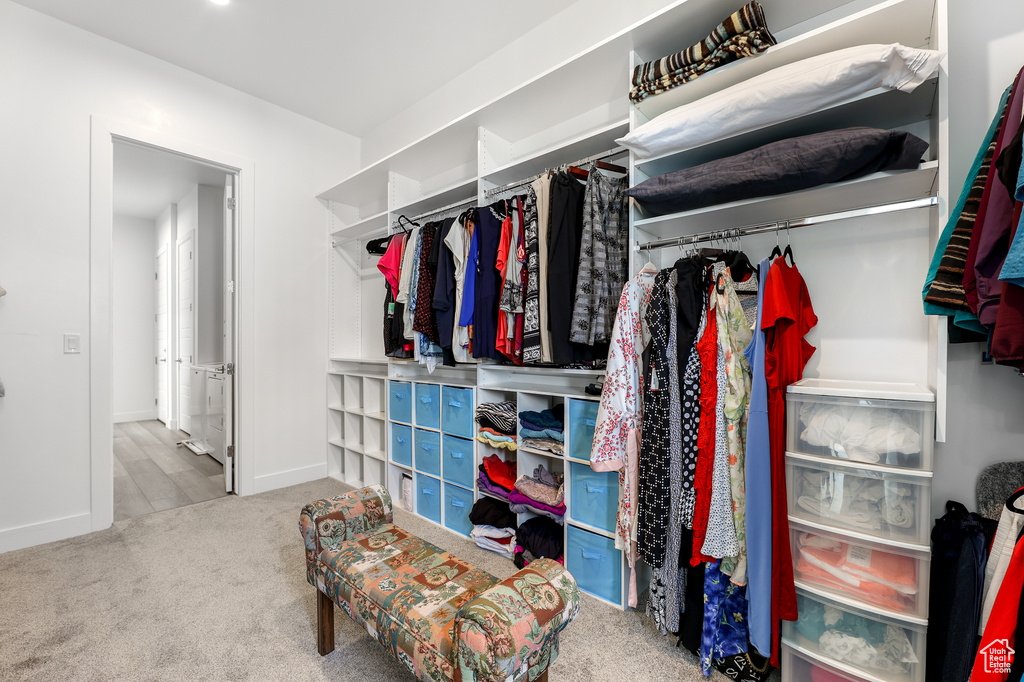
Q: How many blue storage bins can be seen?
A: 11